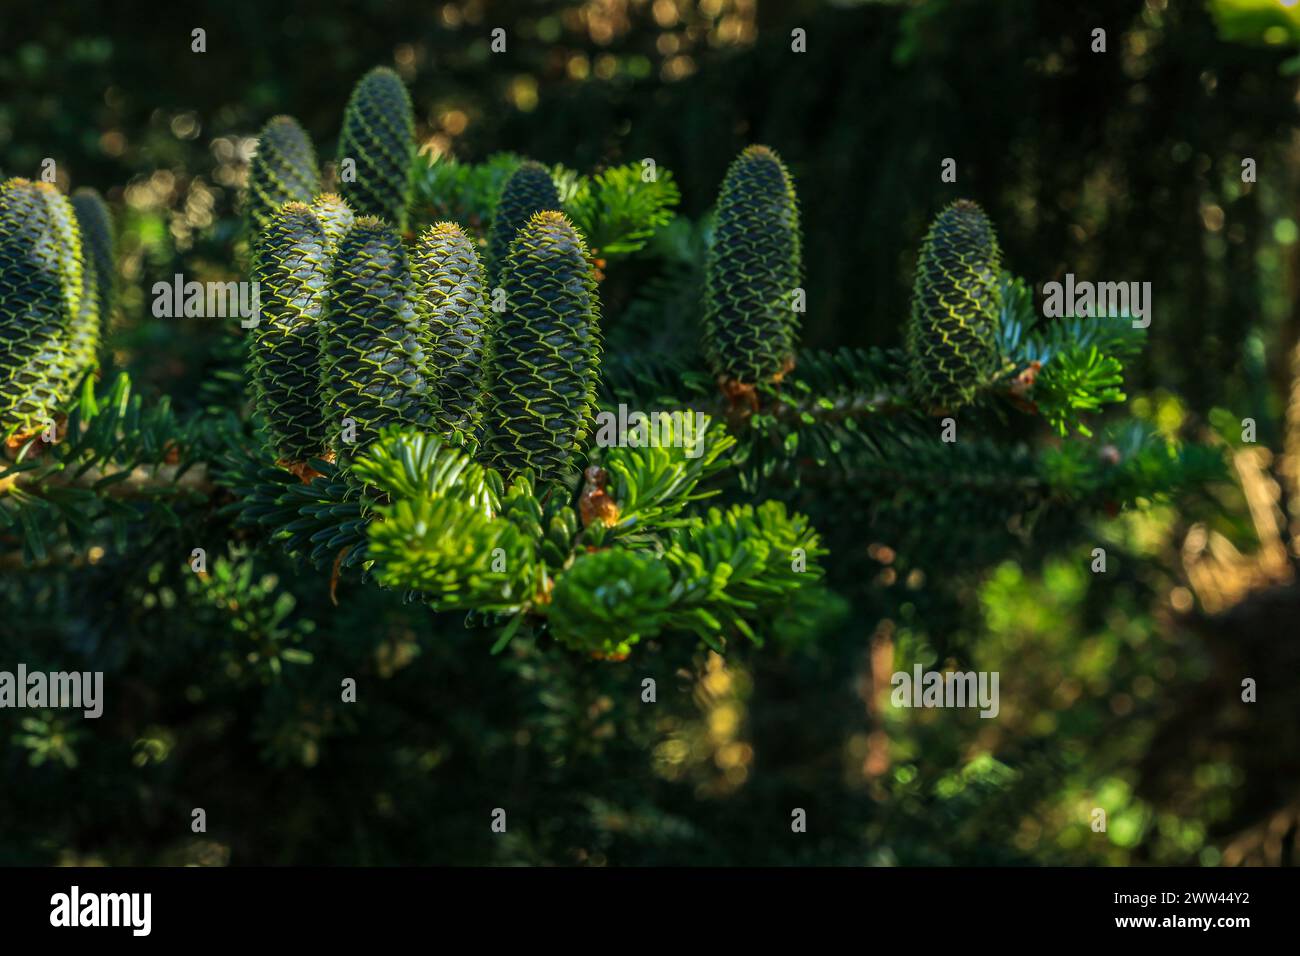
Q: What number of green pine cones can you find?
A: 13